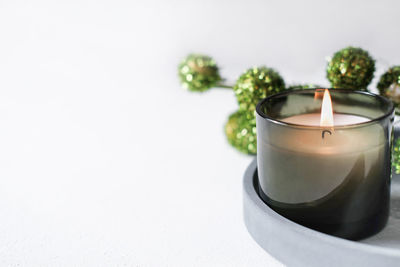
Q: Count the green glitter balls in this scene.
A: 6